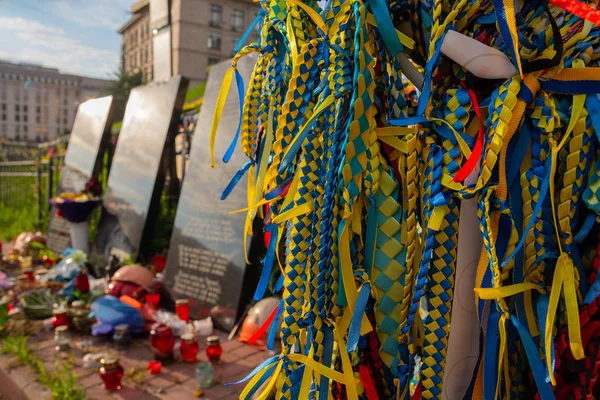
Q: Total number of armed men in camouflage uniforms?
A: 0